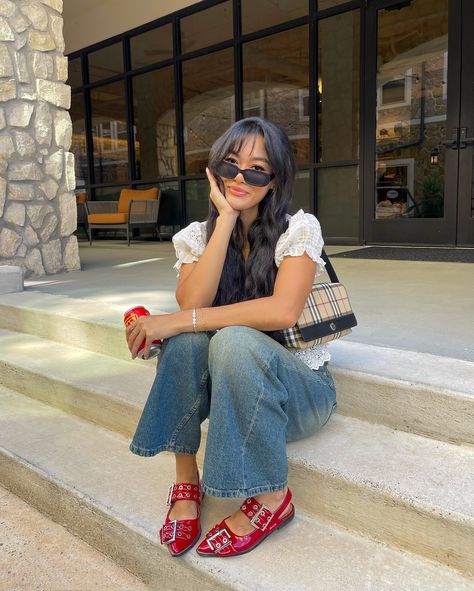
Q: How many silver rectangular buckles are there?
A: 4